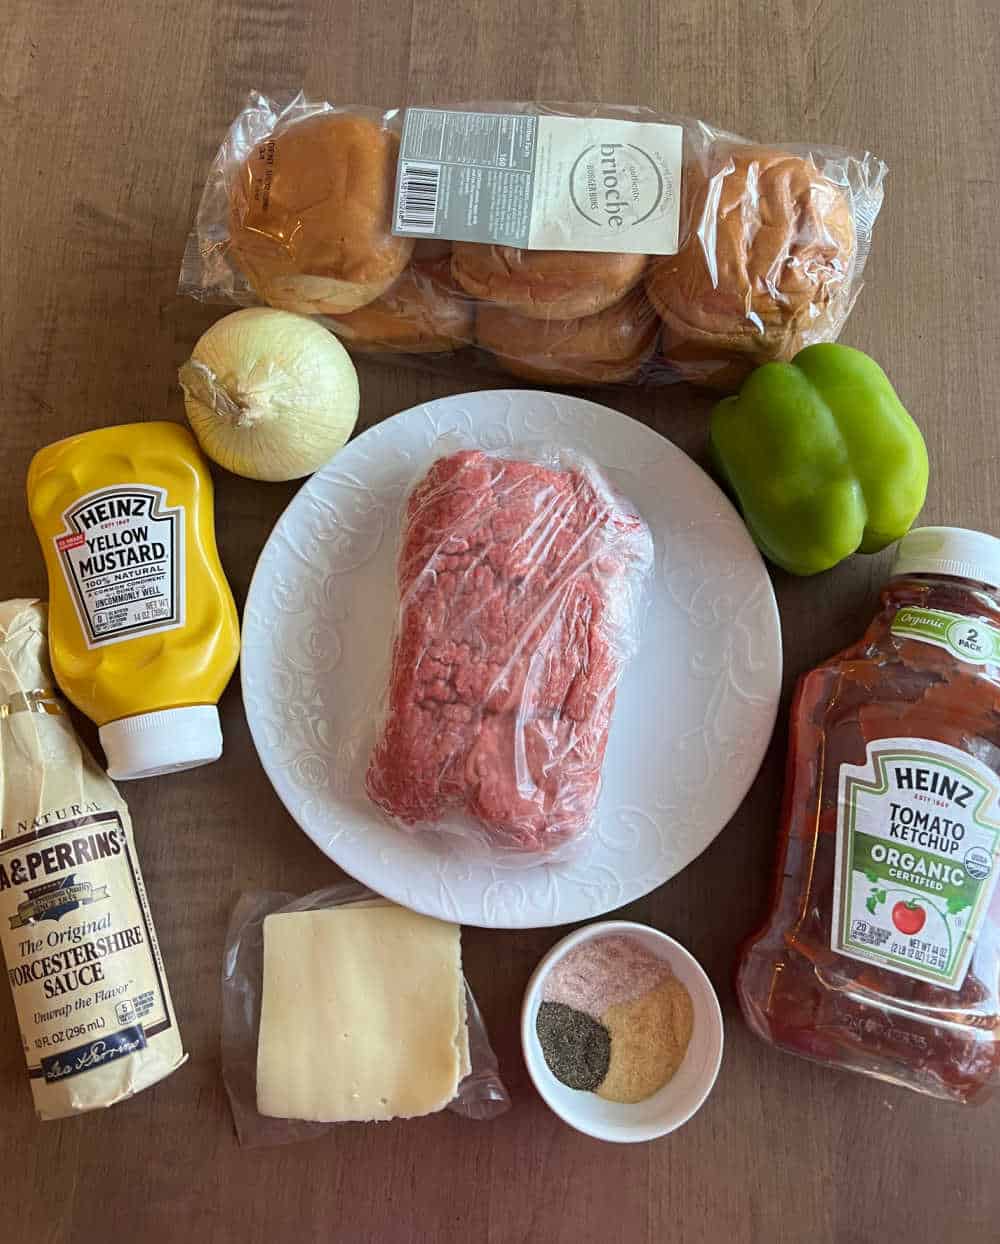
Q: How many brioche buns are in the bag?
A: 6